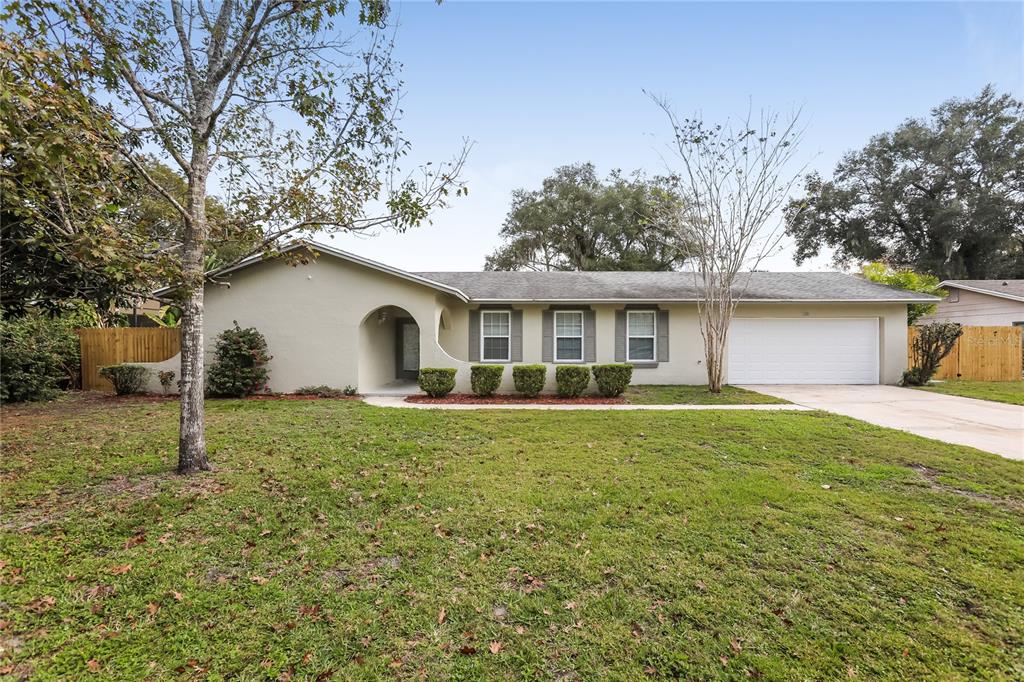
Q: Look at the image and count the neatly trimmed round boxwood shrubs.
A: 5